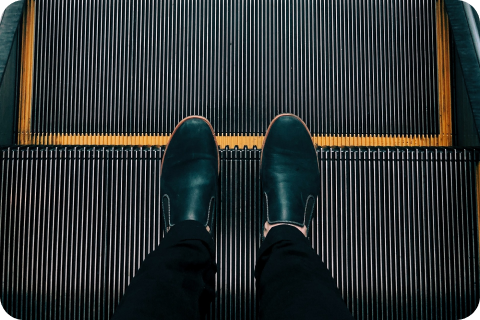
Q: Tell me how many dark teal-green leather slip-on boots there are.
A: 2